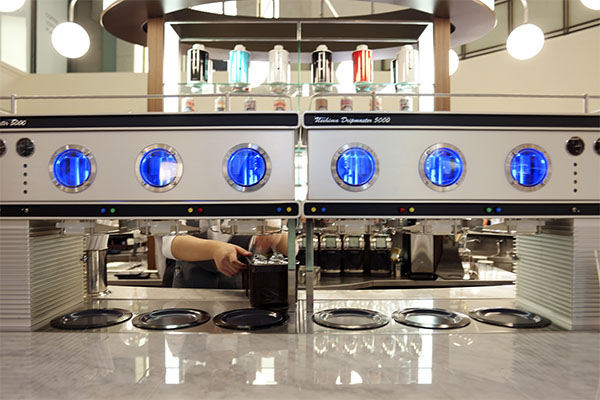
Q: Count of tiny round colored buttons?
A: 12